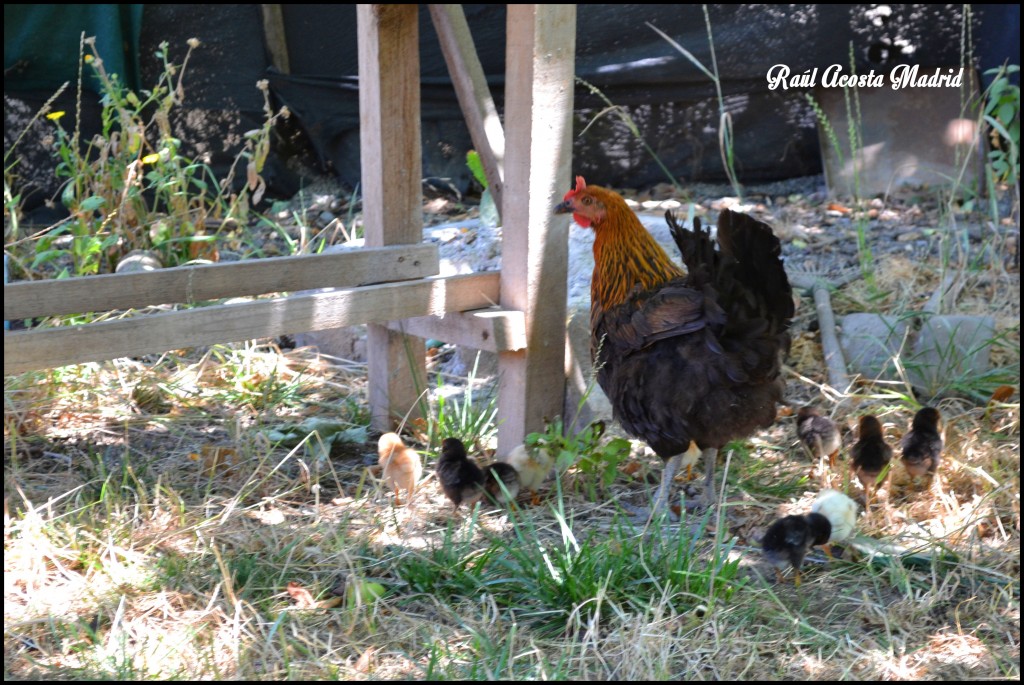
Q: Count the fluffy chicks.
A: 10